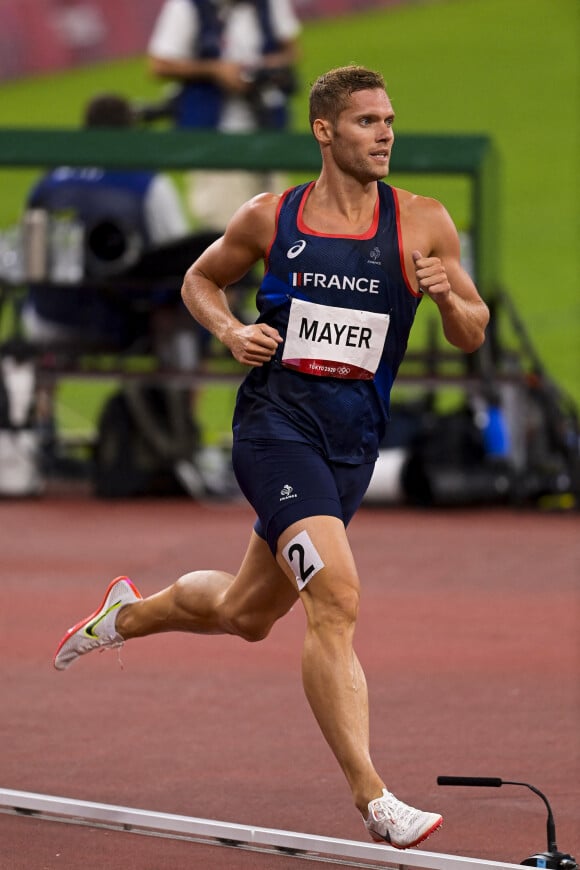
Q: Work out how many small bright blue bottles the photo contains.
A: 1